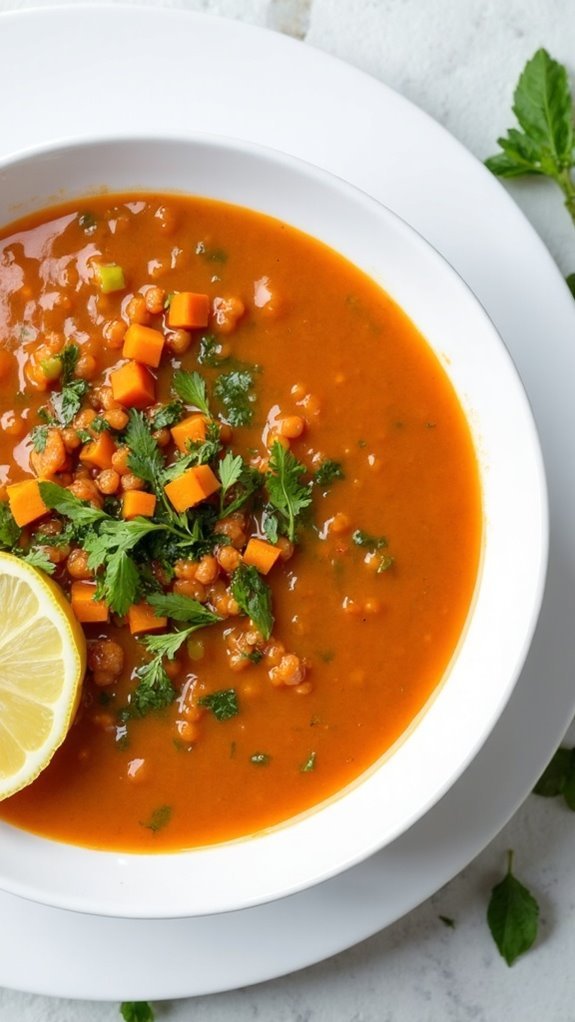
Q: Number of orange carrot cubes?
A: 11